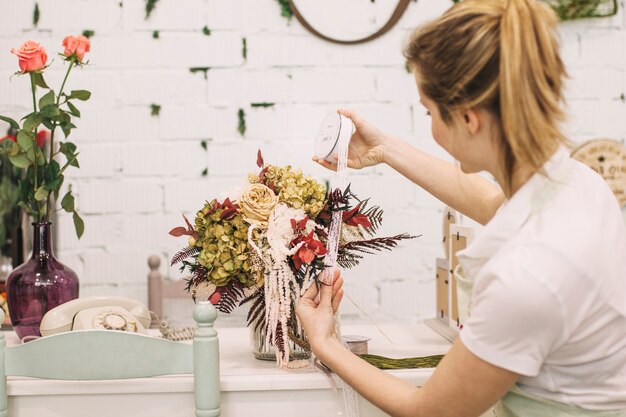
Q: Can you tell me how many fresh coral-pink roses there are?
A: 2